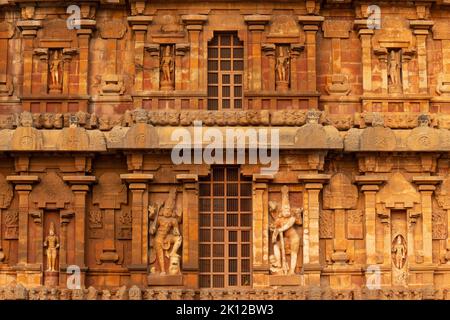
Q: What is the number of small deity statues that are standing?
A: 6